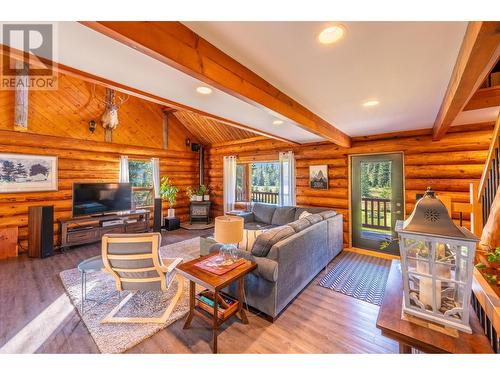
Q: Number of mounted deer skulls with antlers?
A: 1